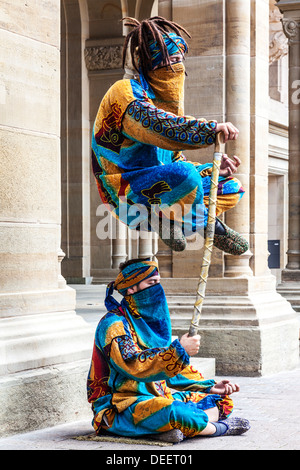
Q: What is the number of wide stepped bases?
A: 2